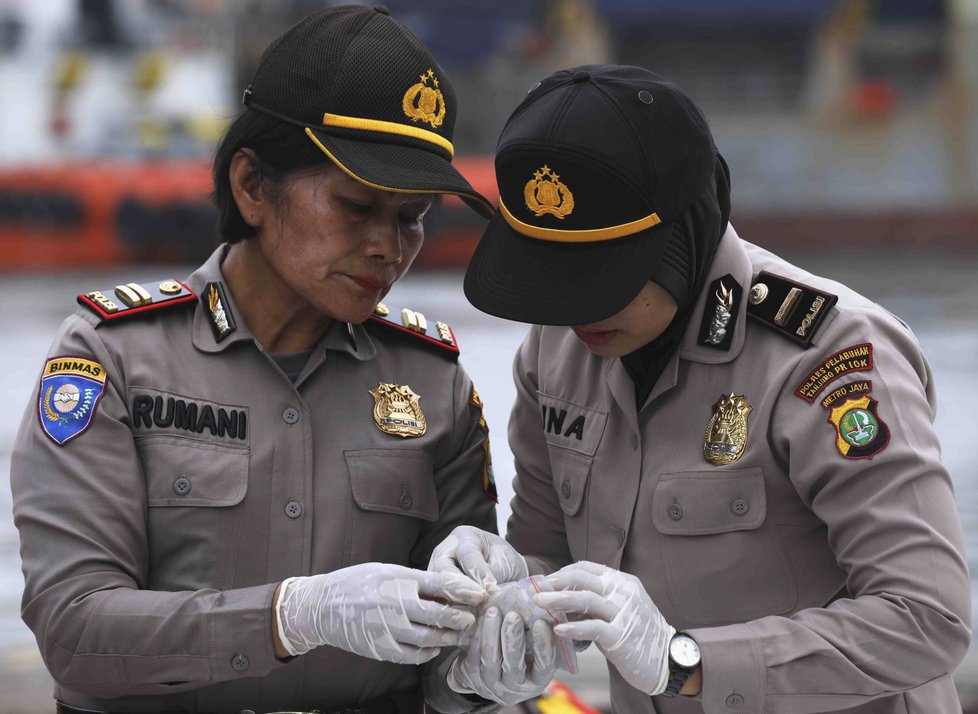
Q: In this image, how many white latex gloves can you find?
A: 4